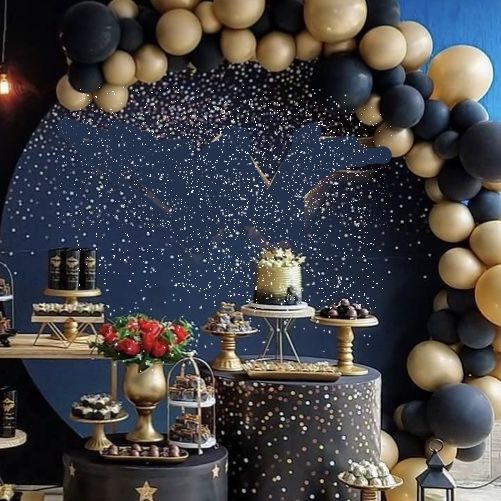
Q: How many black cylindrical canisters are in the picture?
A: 4